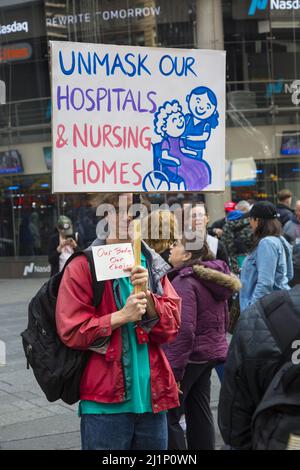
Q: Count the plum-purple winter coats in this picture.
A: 1